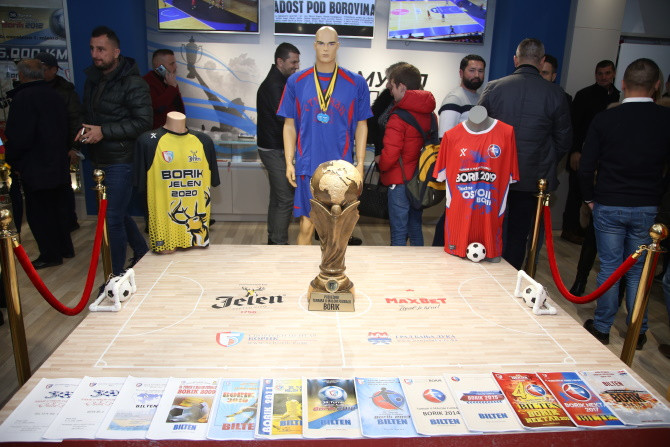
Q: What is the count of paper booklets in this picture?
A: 13